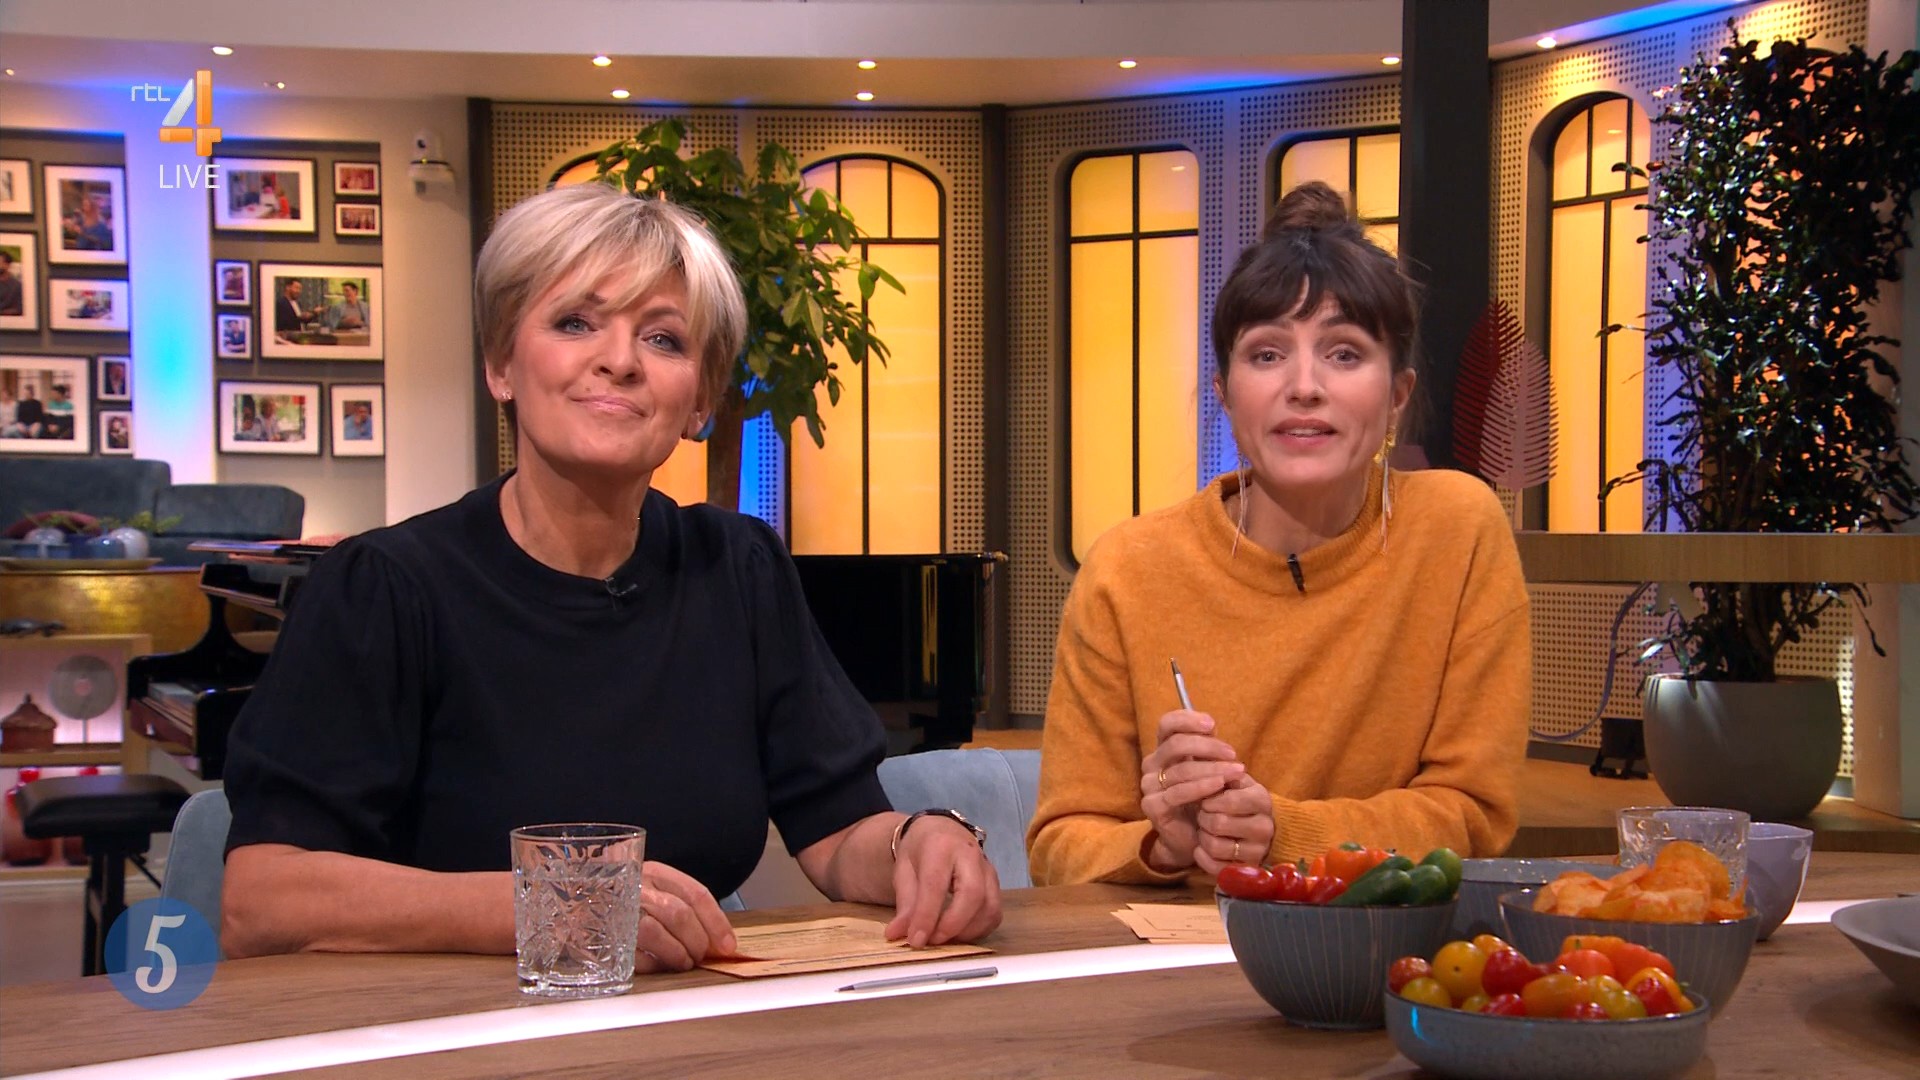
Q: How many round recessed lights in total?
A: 10